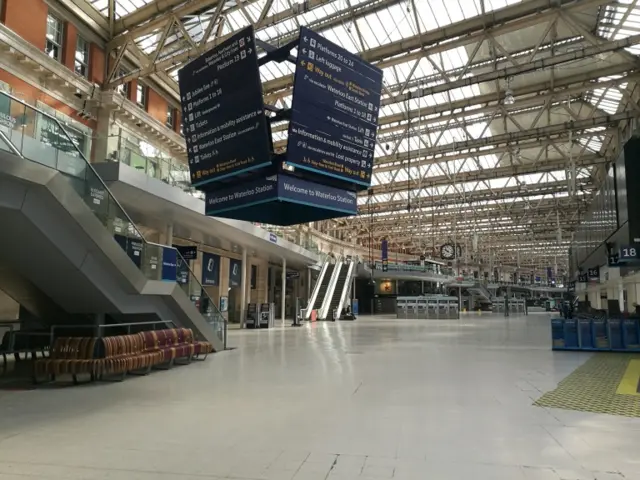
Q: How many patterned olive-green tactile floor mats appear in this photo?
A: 1